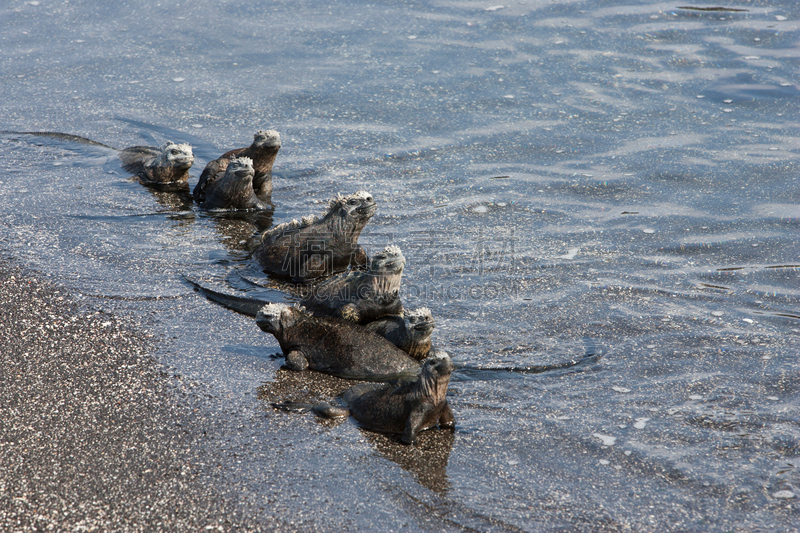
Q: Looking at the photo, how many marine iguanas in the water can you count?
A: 8